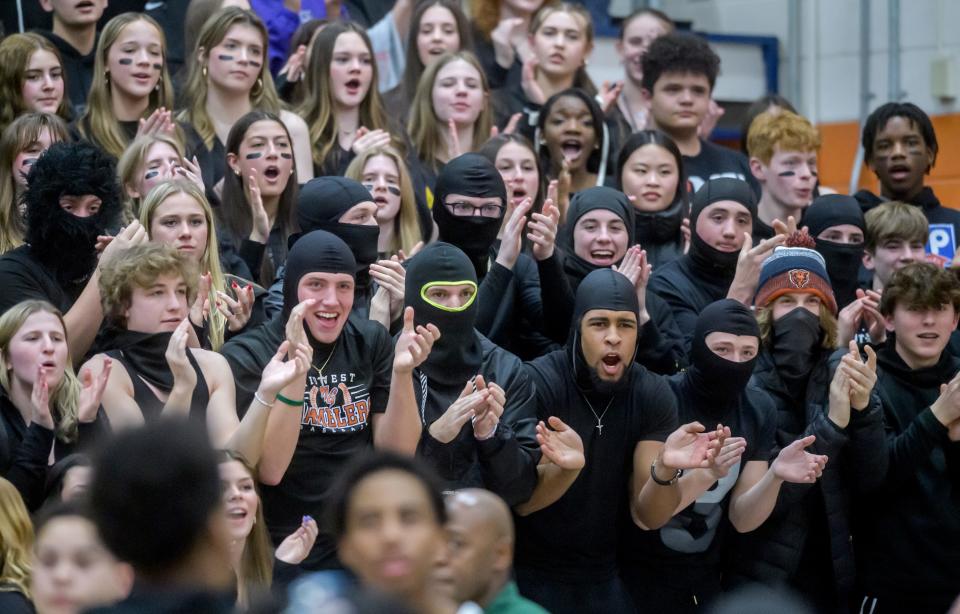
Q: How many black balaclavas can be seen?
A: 10